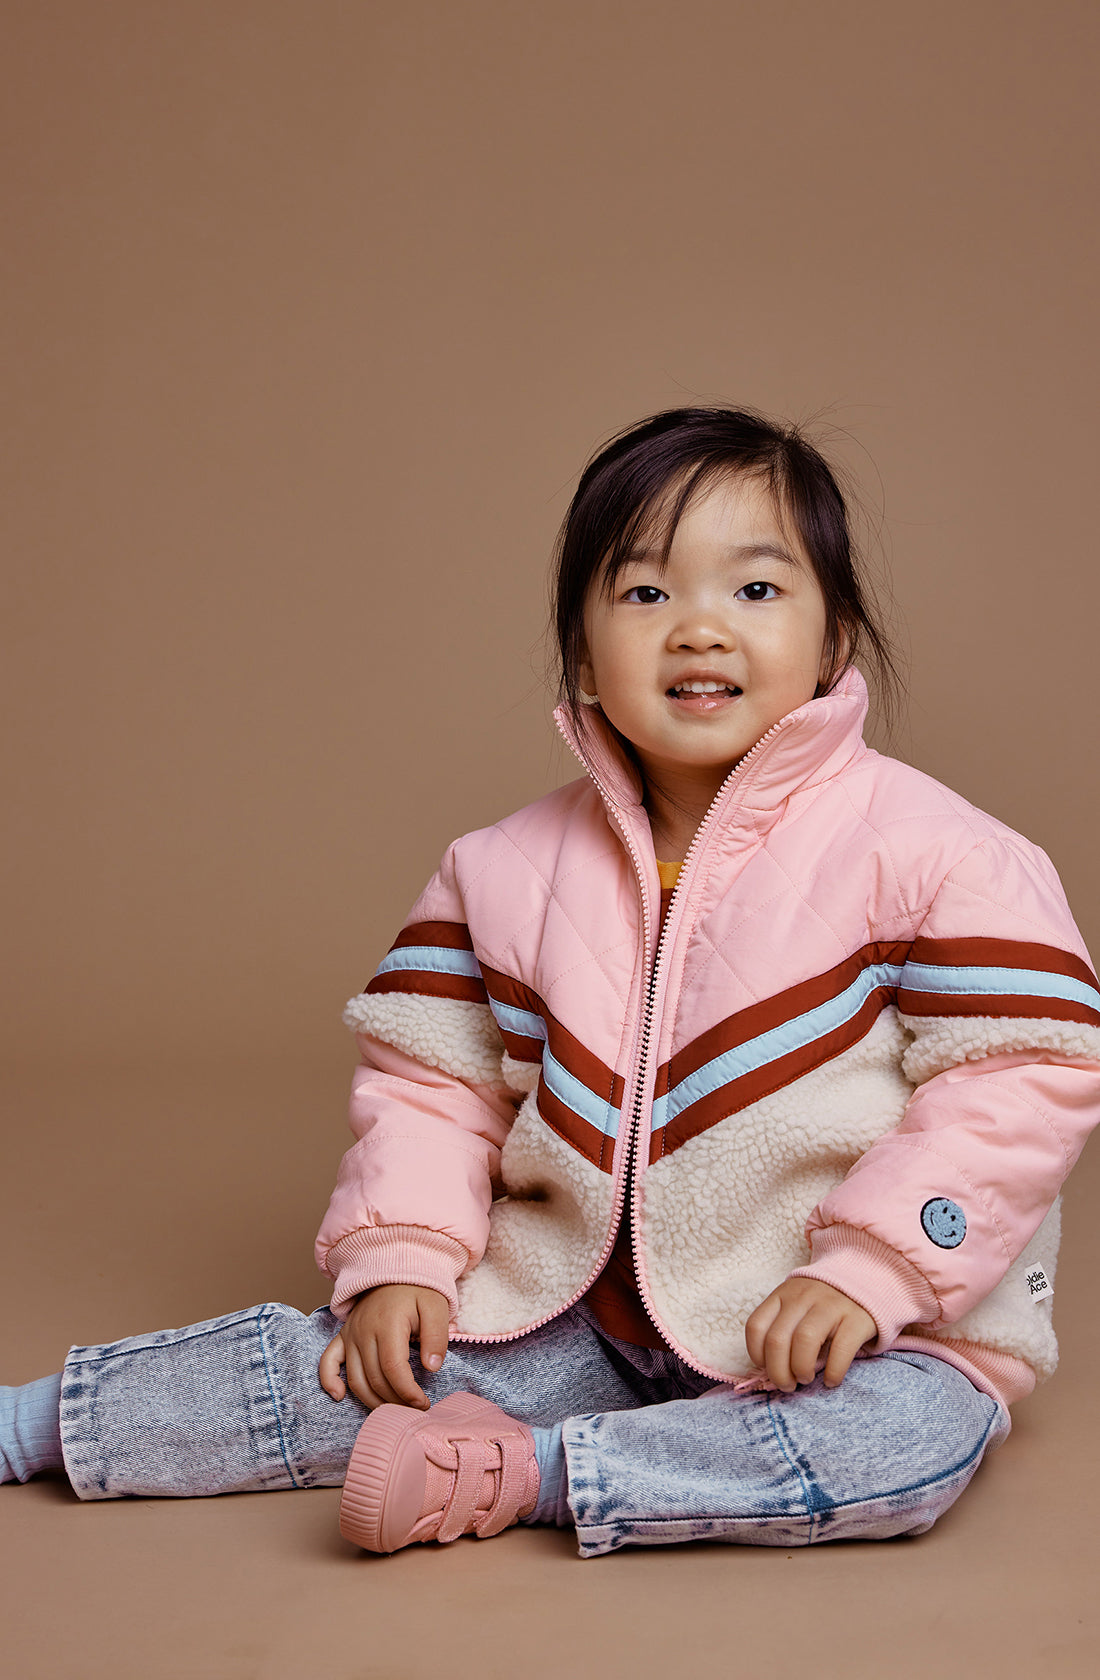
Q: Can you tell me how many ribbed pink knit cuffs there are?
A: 2